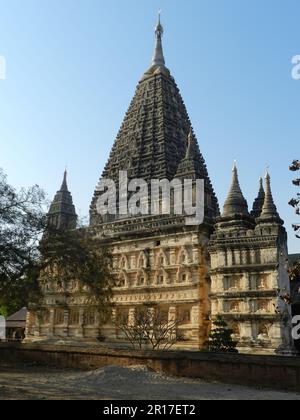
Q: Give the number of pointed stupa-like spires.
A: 6